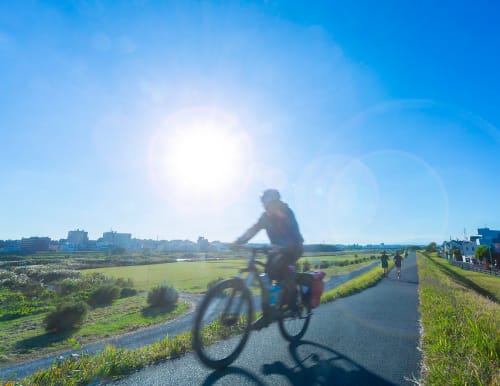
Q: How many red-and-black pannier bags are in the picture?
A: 1